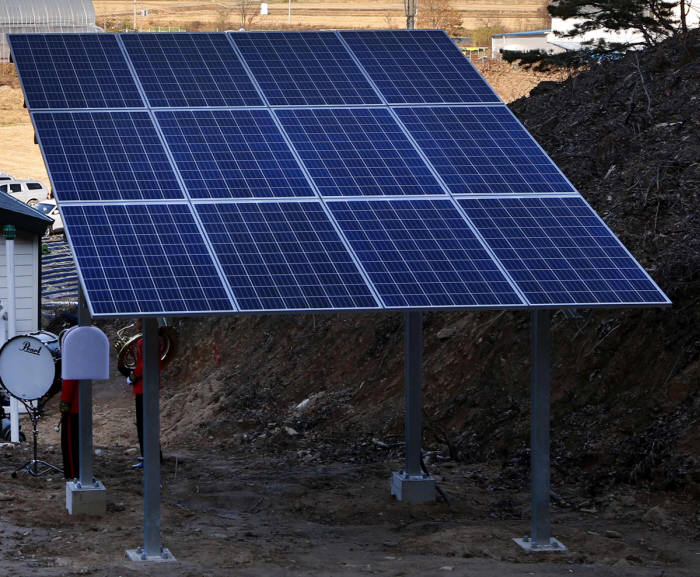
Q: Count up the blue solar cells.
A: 12